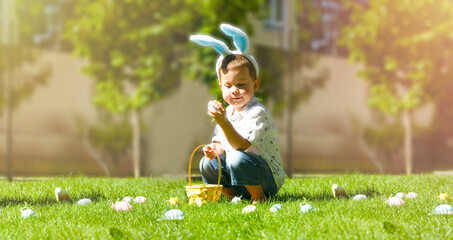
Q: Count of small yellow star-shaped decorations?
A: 2